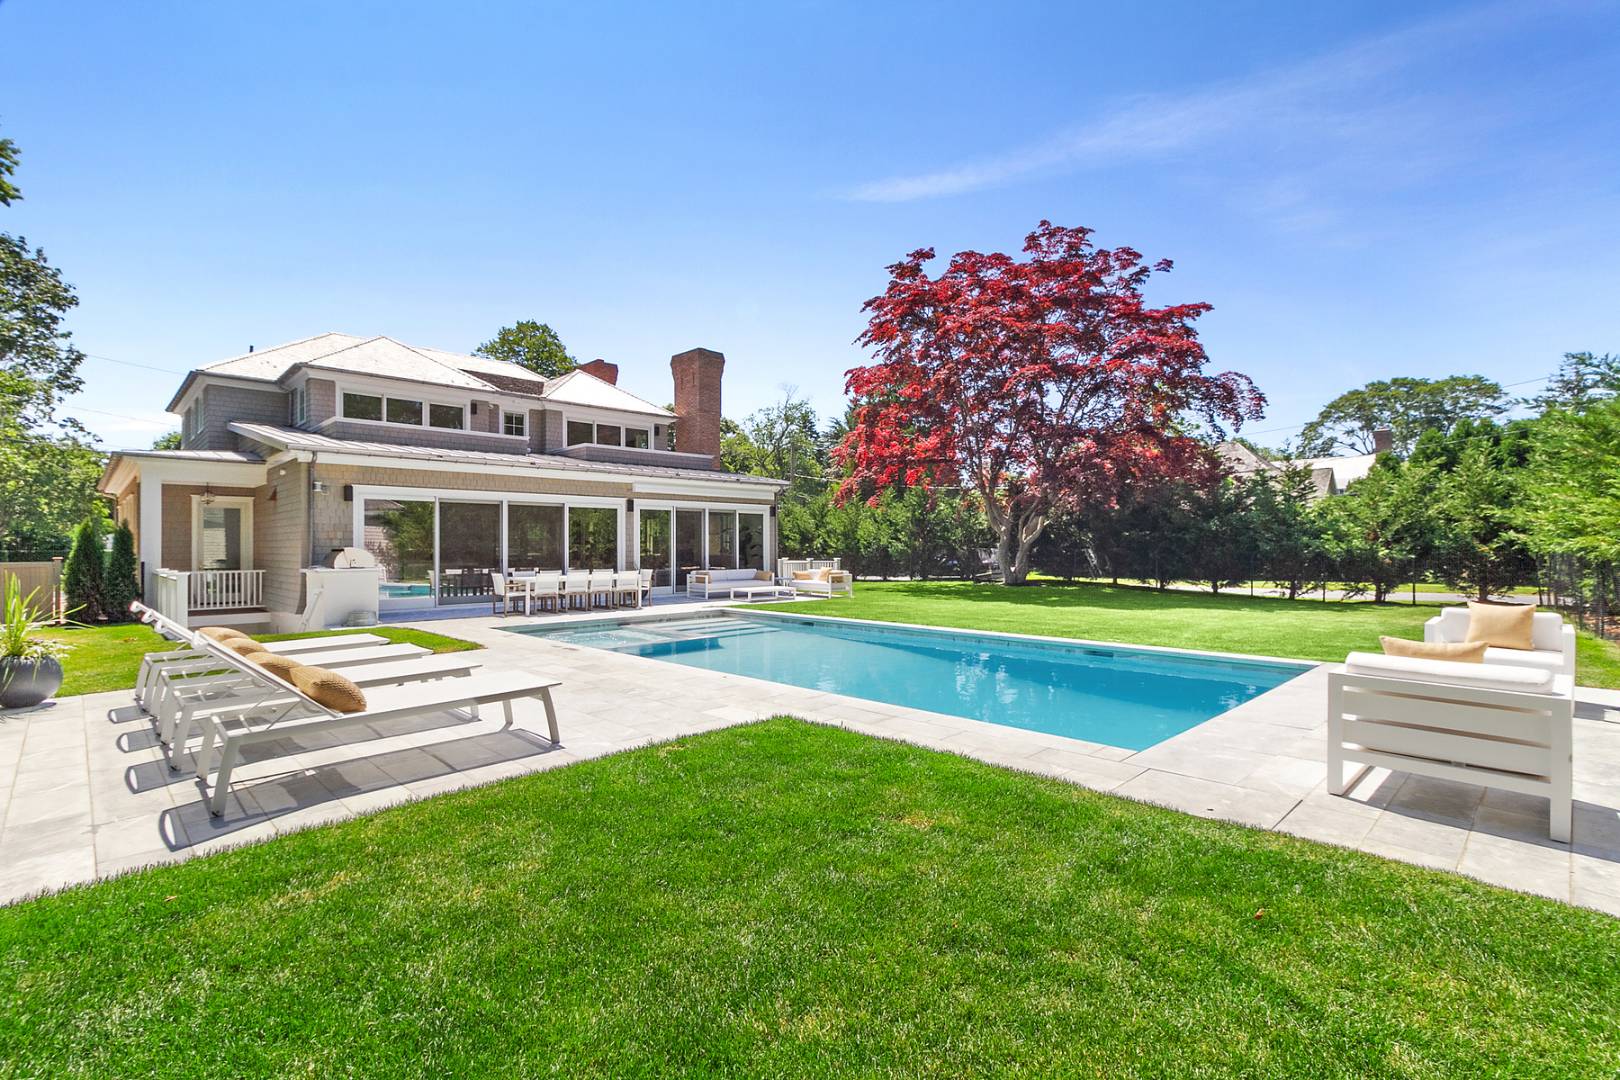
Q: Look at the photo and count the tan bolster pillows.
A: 4